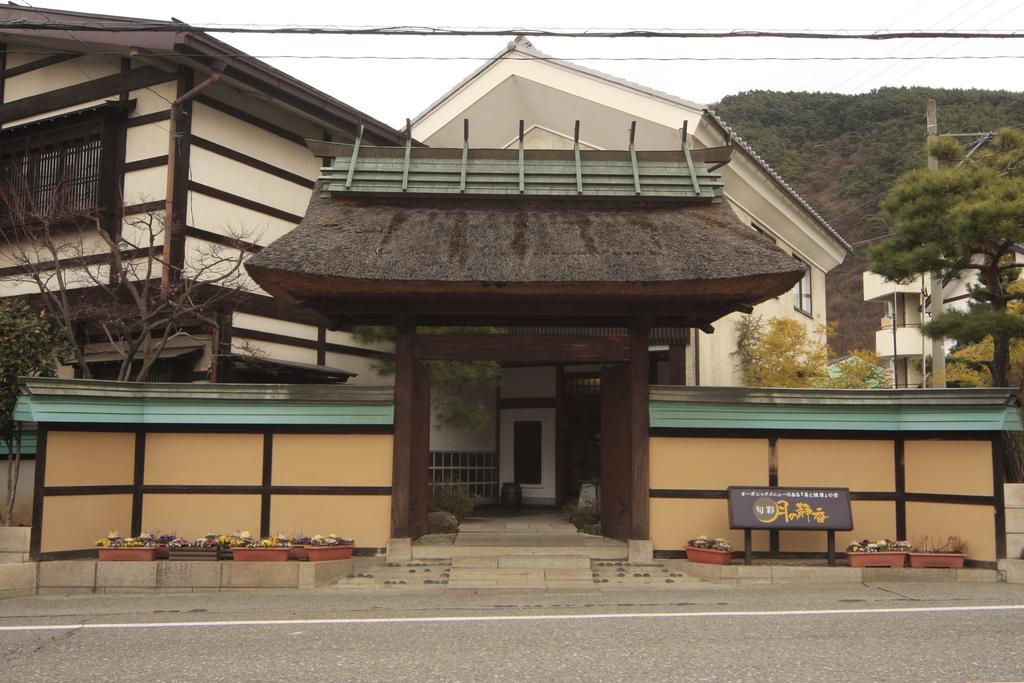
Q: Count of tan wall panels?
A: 12